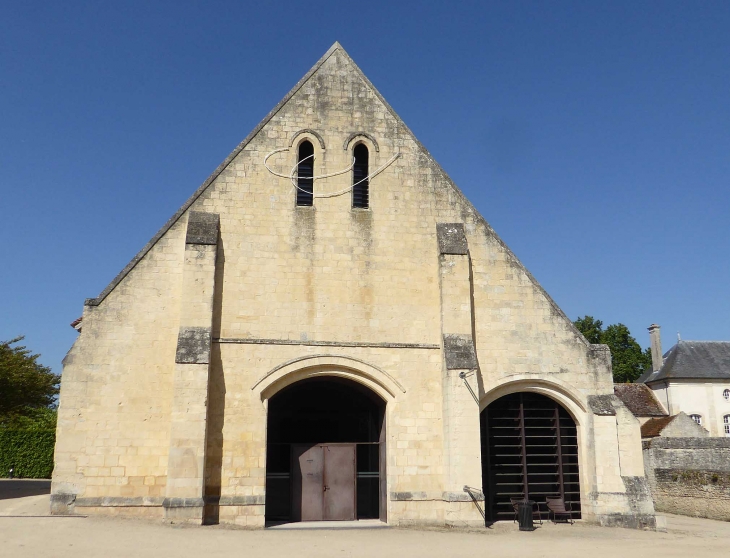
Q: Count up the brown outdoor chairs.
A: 2